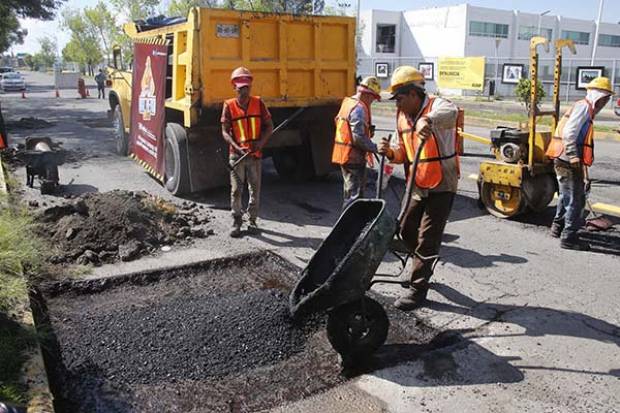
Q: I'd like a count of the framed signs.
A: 4